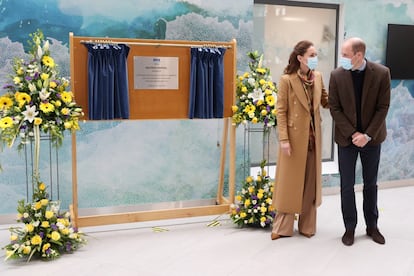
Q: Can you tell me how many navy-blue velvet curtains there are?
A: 2